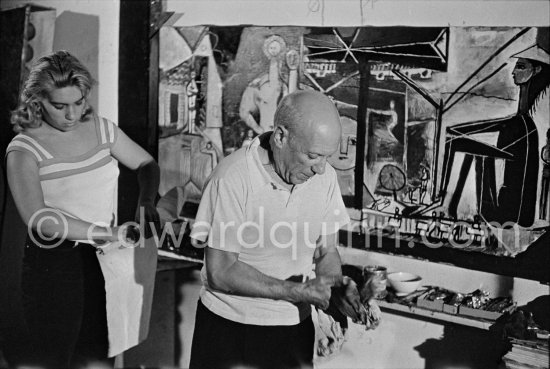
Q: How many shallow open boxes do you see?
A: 3